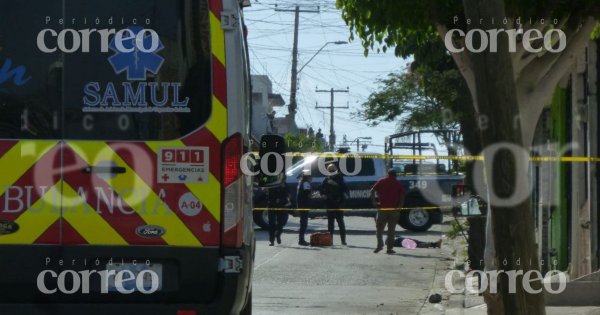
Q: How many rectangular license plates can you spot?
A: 1